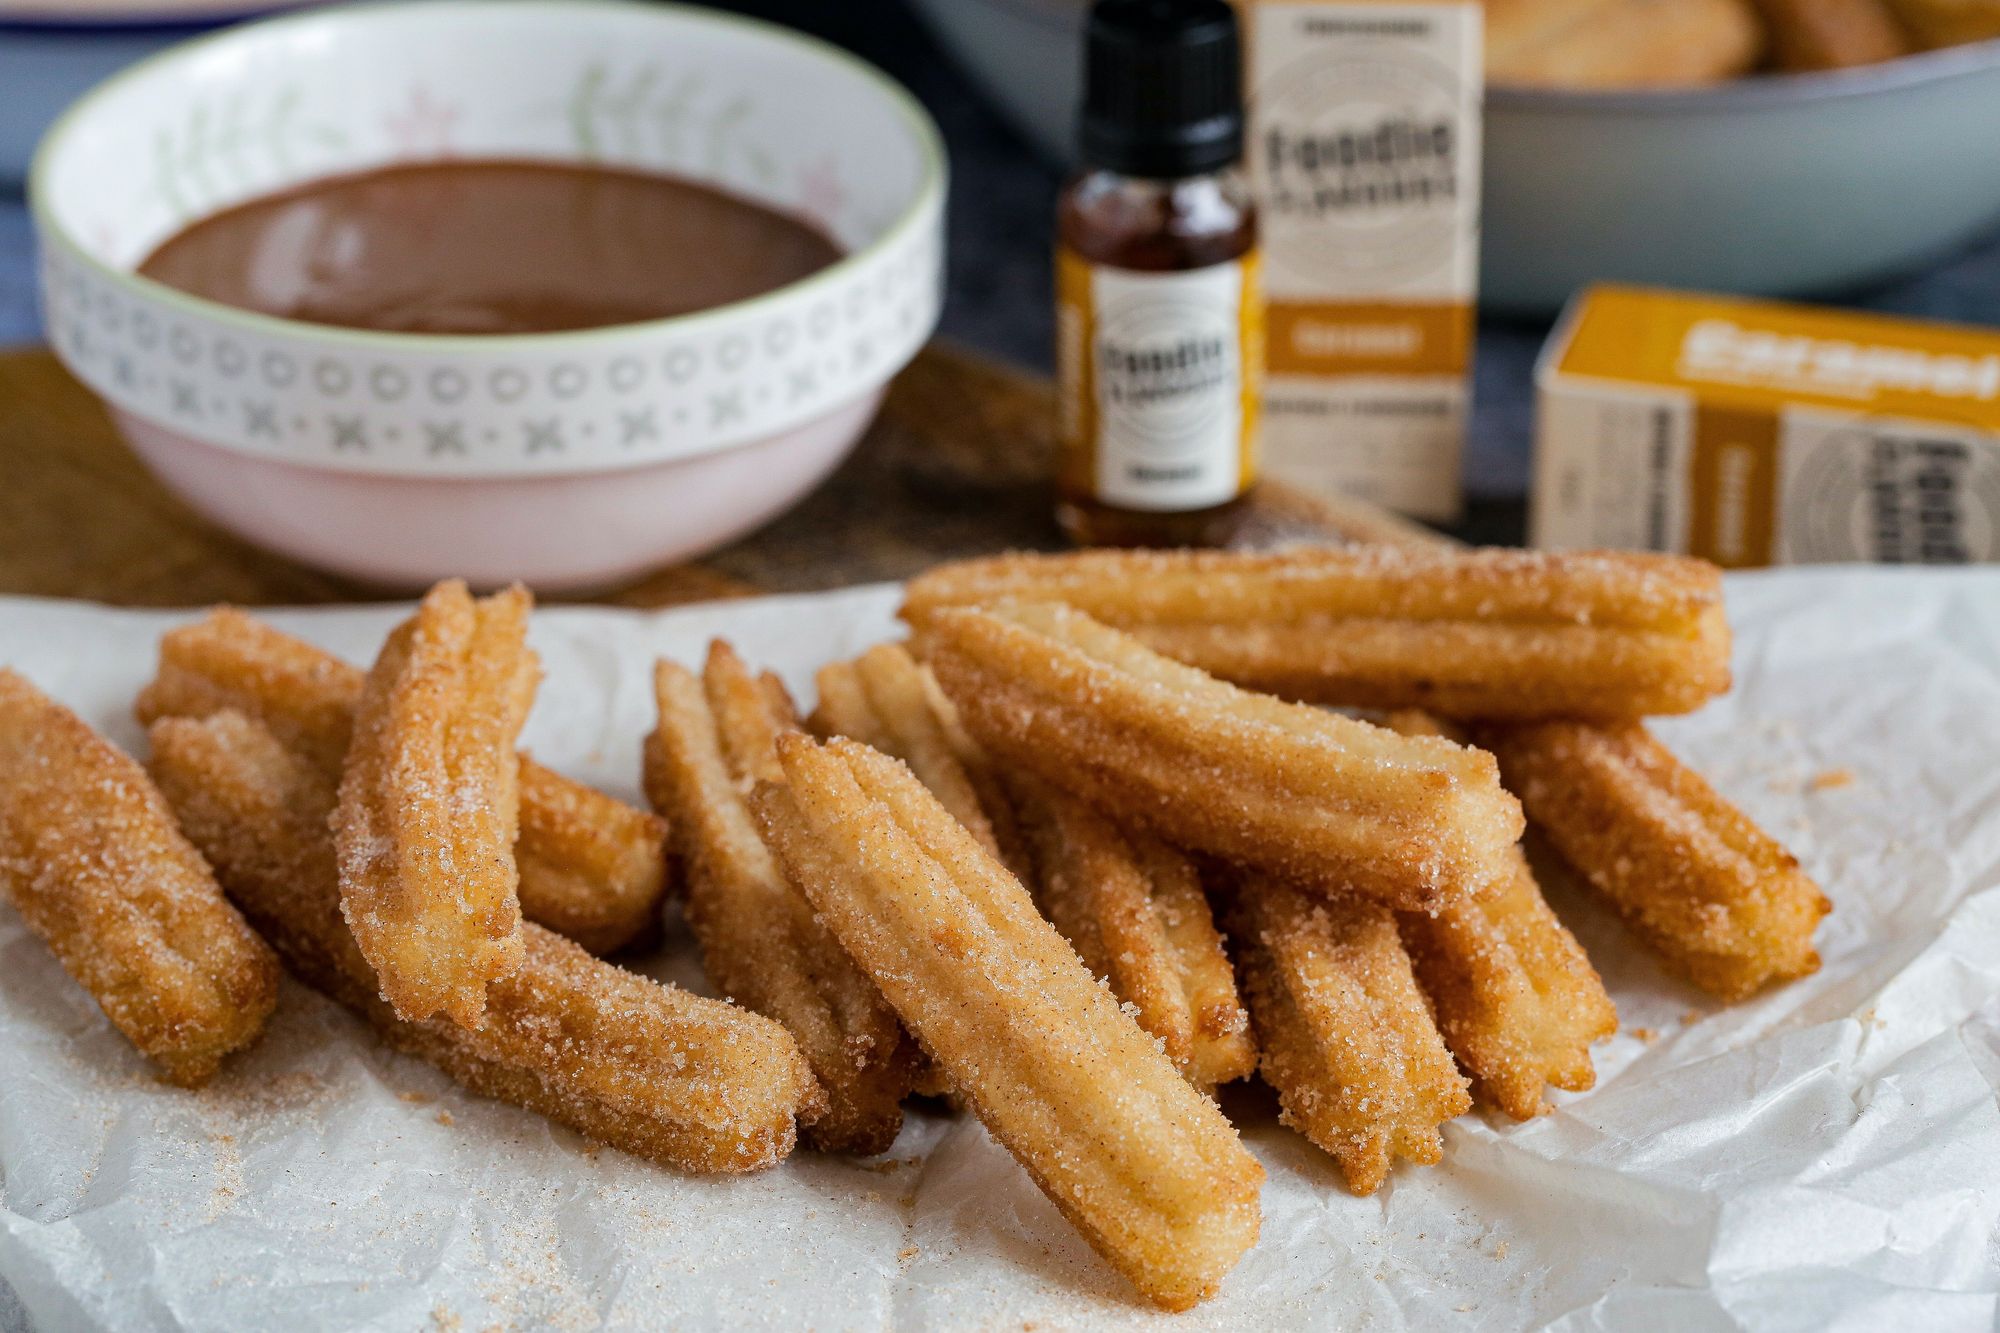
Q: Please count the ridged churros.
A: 13